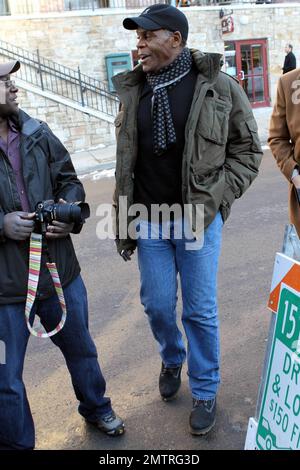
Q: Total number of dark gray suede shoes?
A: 2